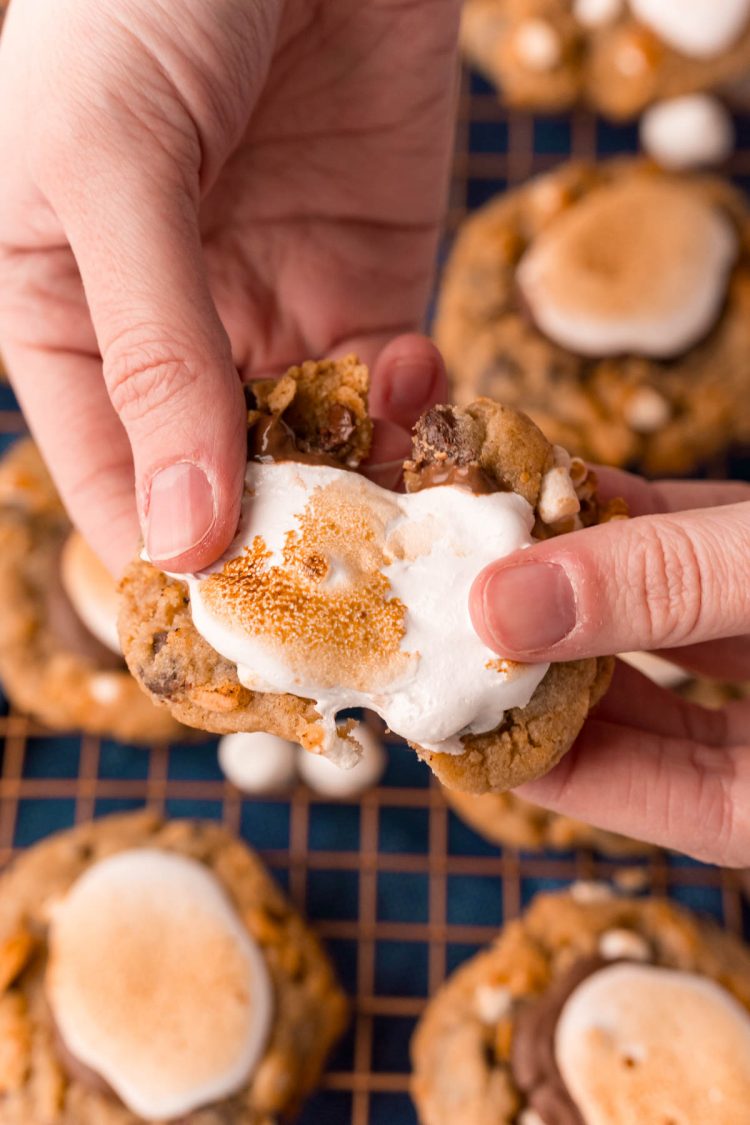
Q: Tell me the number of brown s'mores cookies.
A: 7